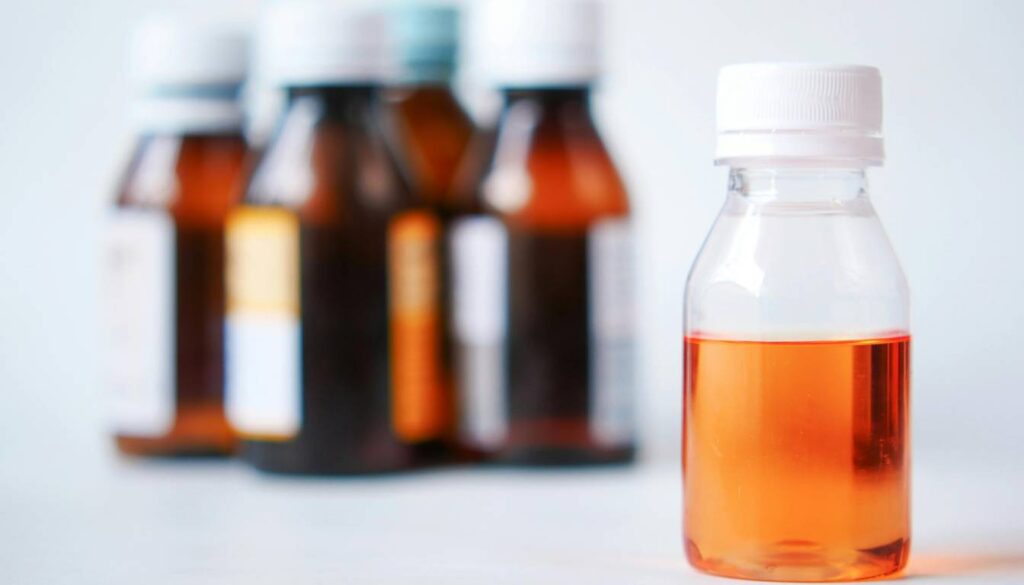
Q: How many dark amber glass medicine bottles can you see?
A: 4